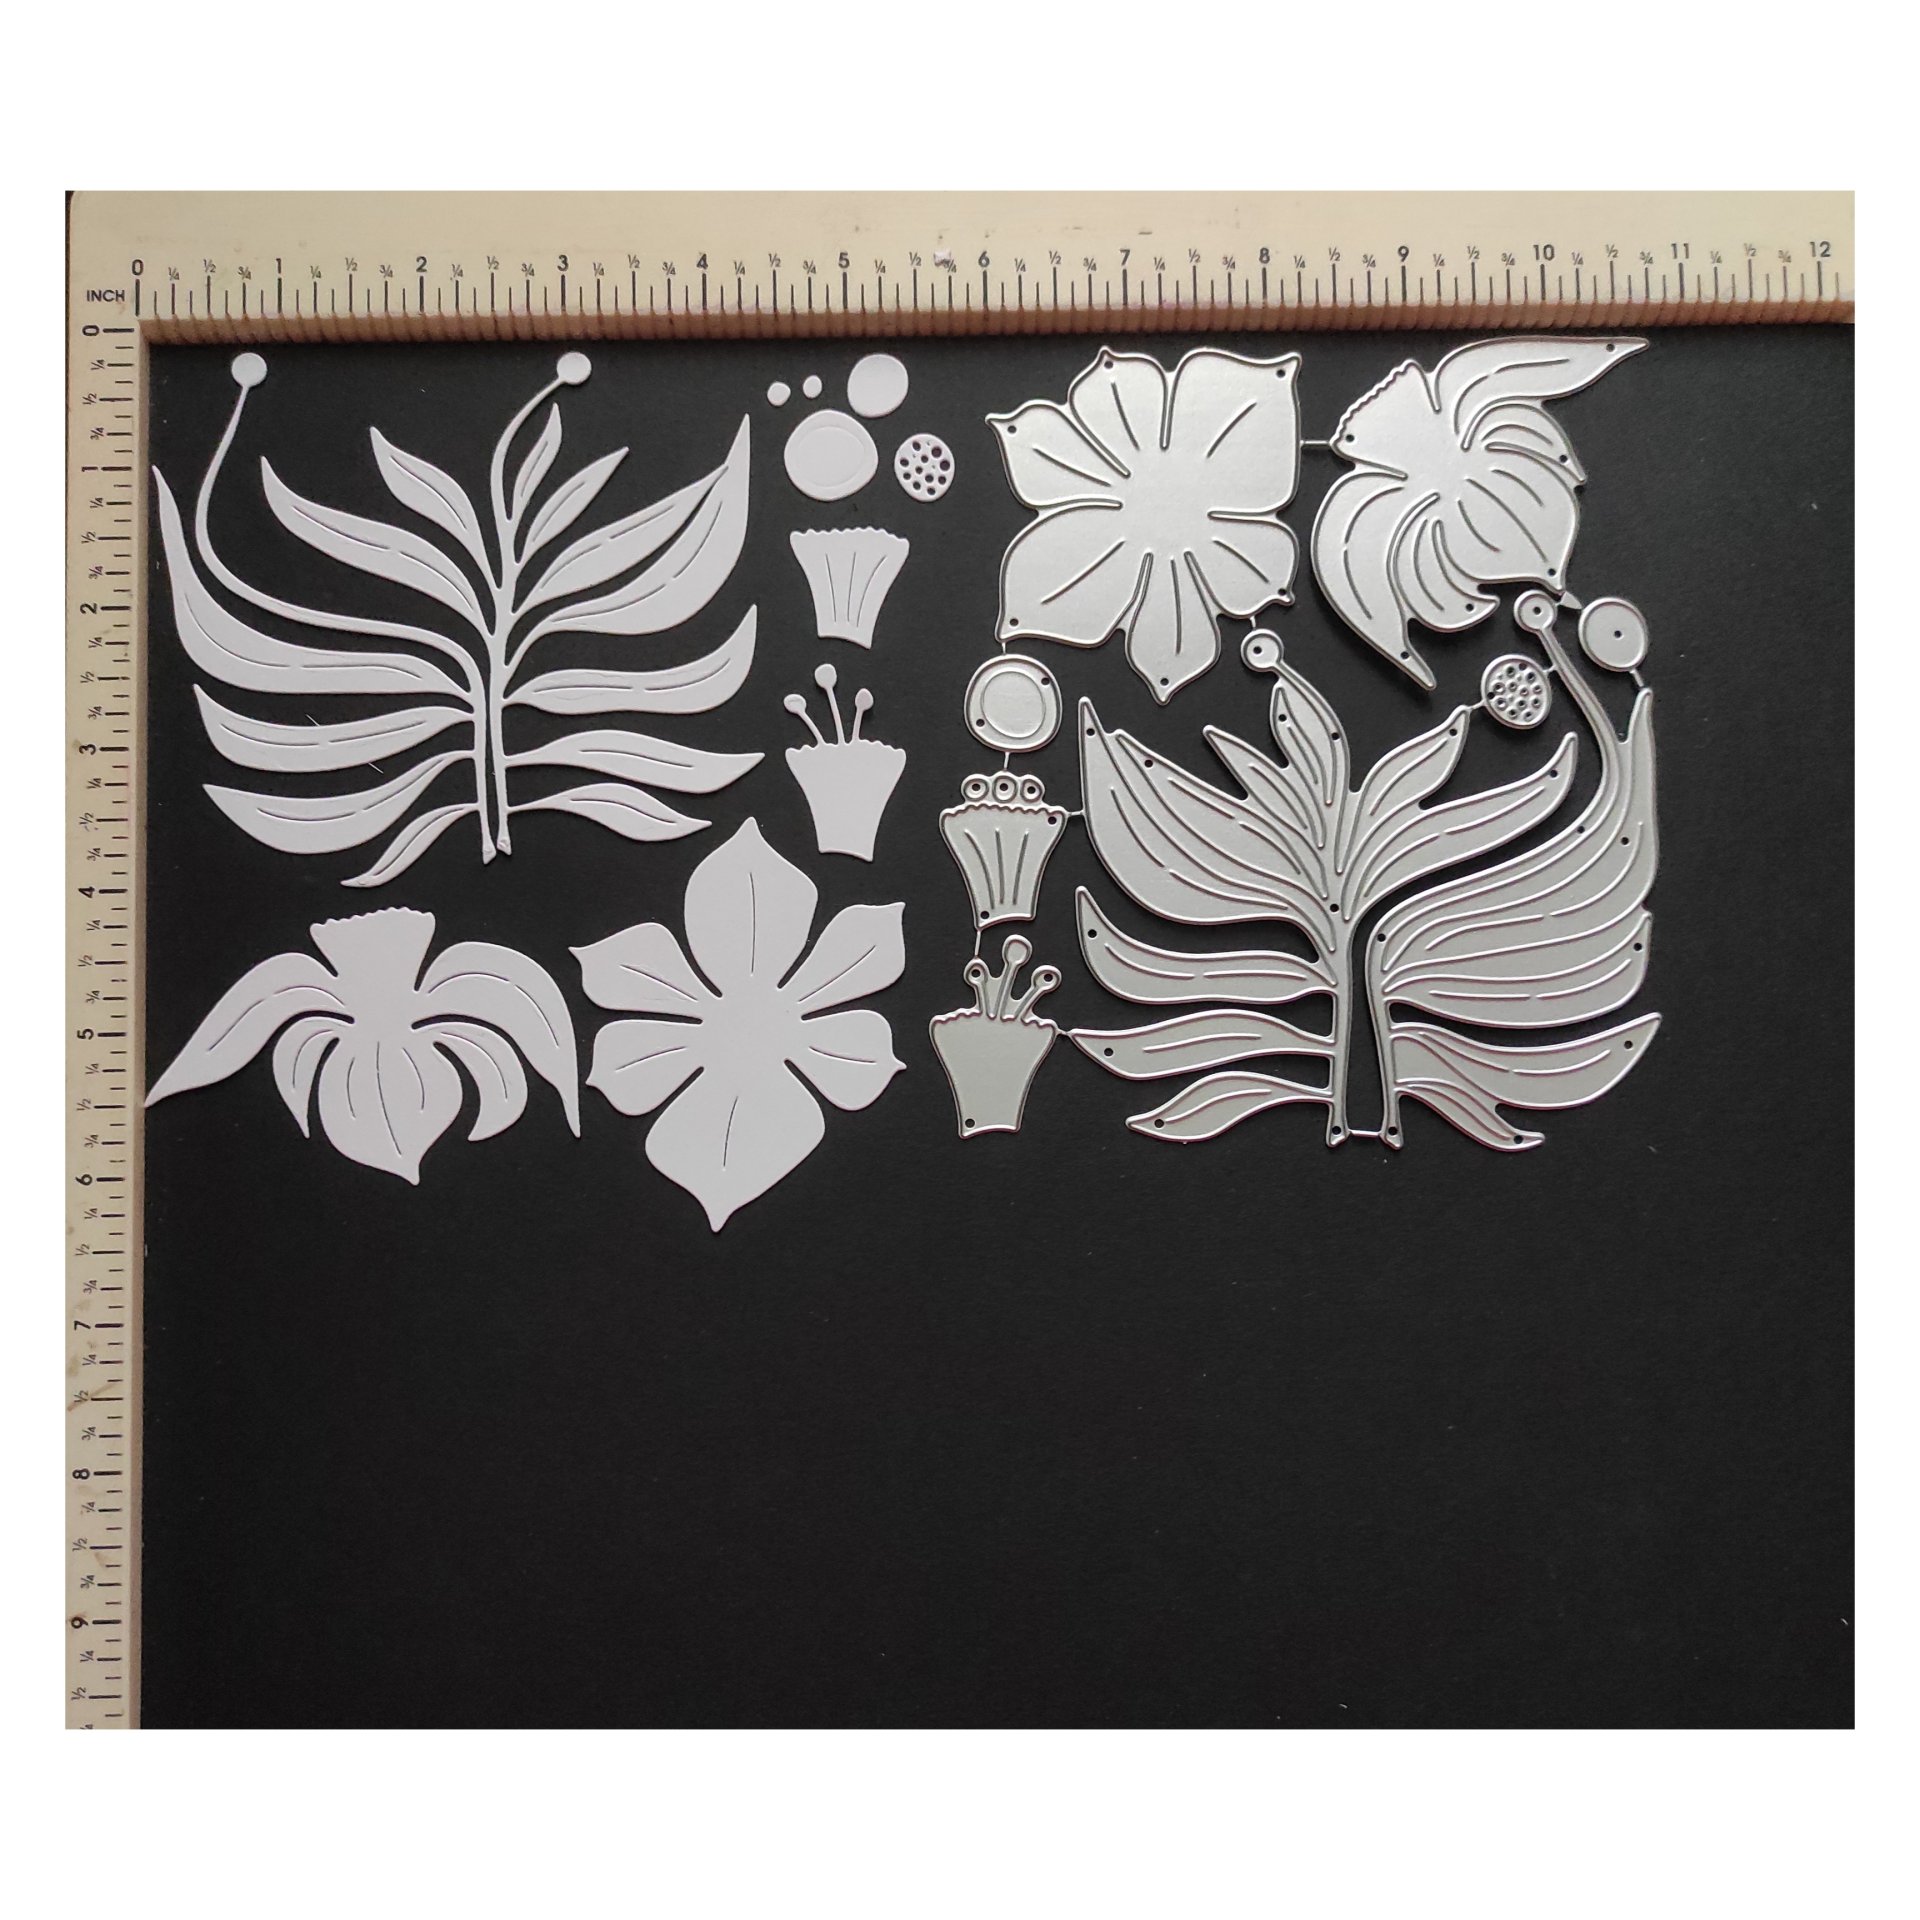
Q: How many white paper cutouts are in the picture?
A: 11